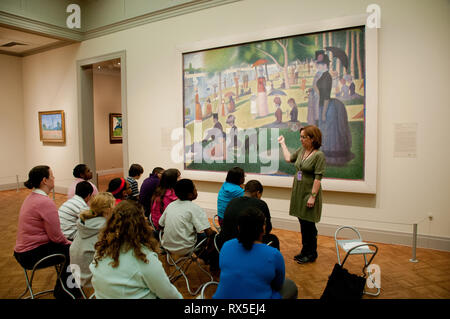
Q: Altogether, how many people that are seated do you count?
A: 13